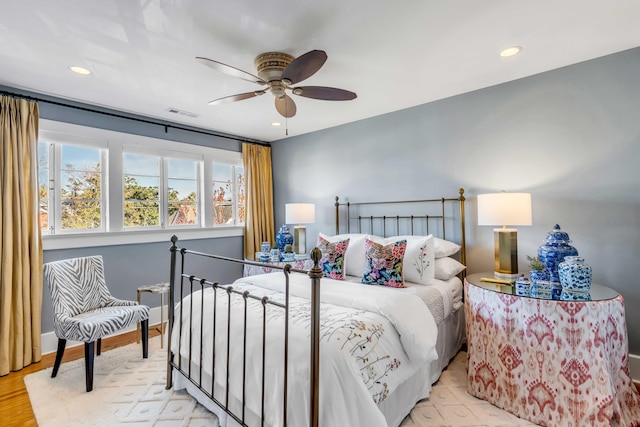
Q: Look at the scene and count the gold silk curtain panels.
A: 2